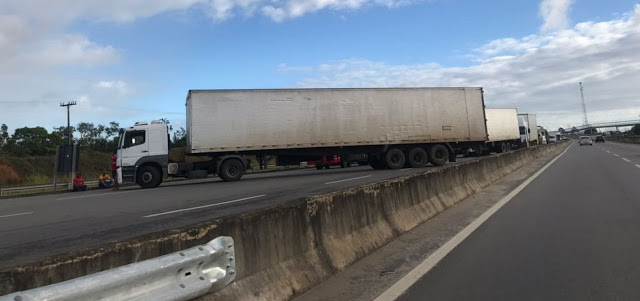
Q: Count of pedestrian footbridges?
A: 1